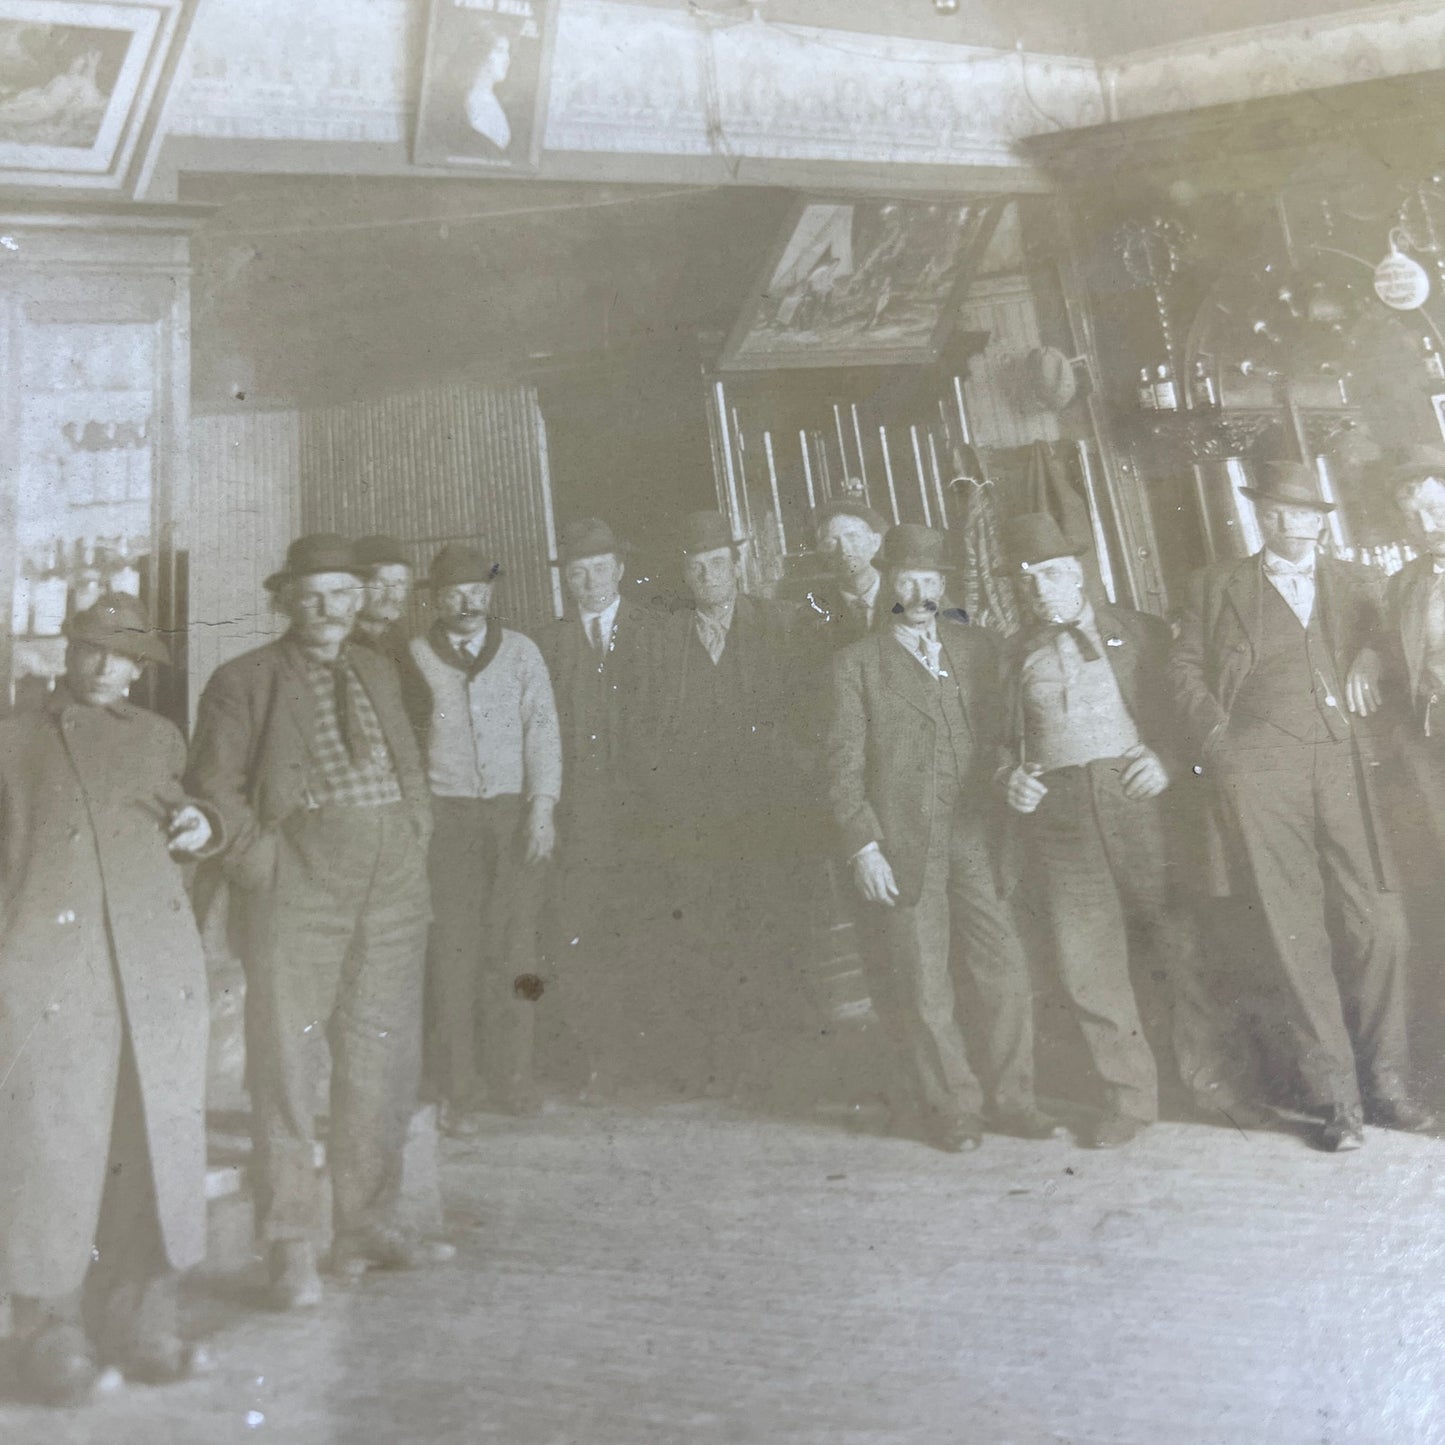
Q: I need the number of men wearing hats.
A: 11